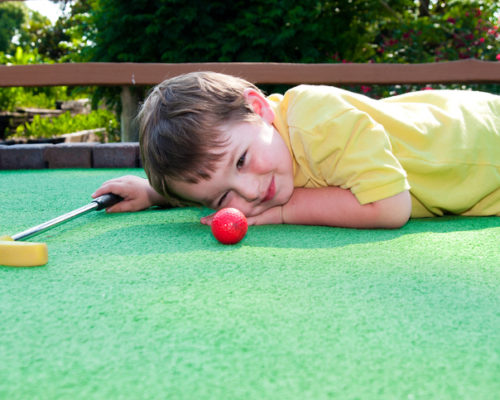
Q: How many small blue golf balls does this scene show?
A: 0